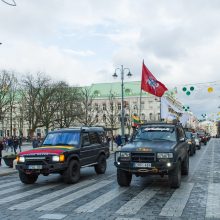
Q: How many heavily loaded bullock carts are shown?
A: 0